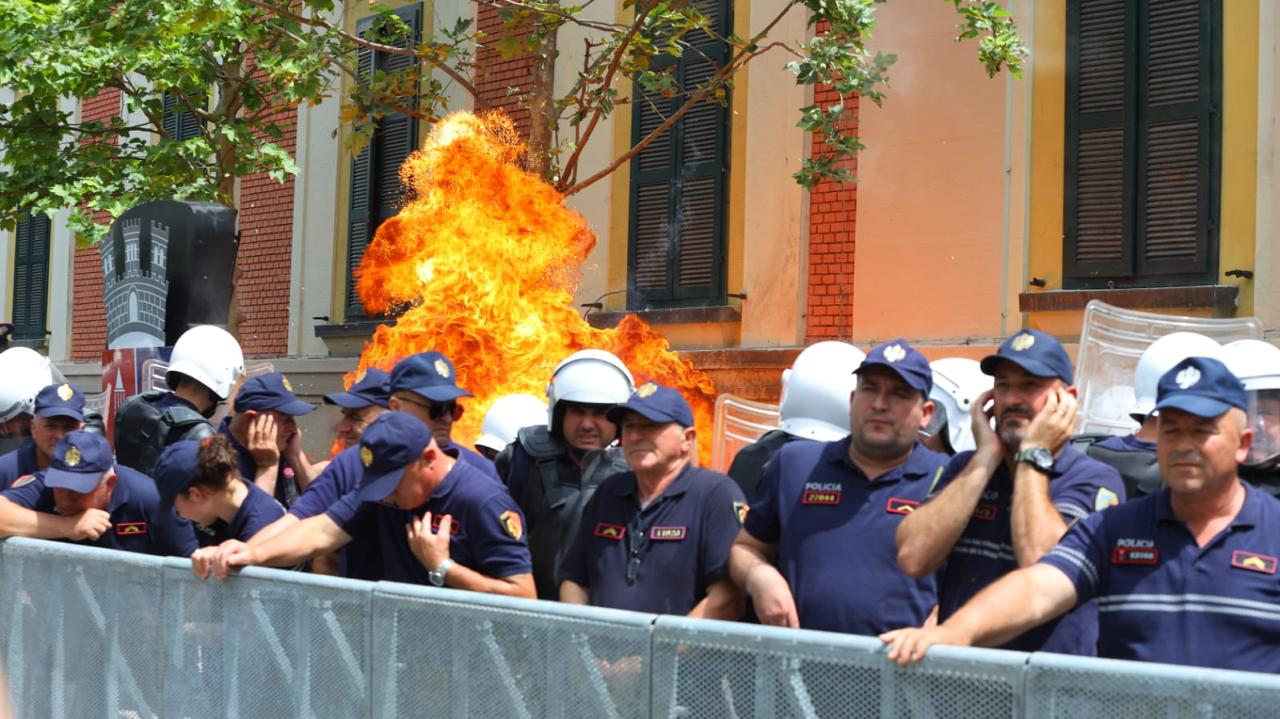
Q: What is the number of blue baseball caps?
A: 11